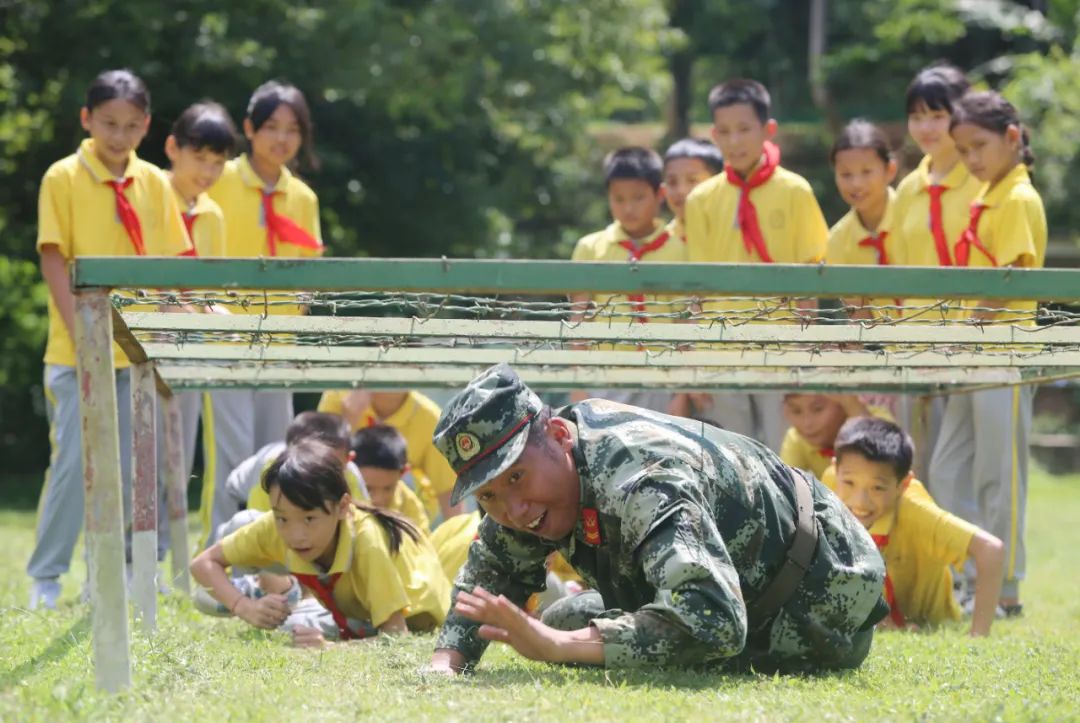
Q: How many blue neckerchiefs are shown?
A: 0